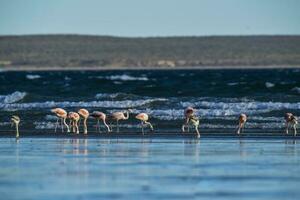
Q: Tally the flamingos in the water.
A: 12